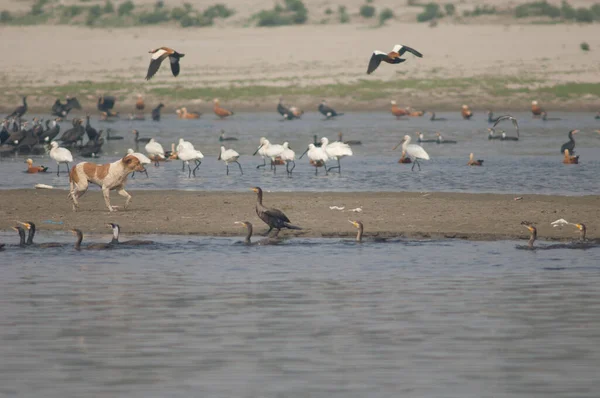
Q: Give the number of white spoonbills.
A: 12